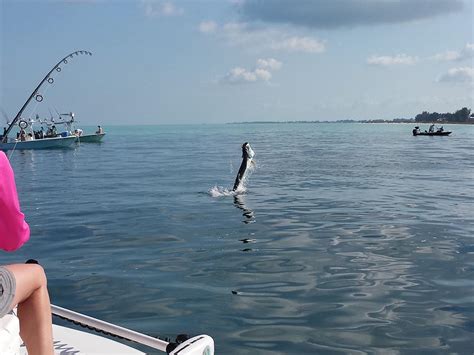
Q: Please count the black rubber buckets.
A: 0